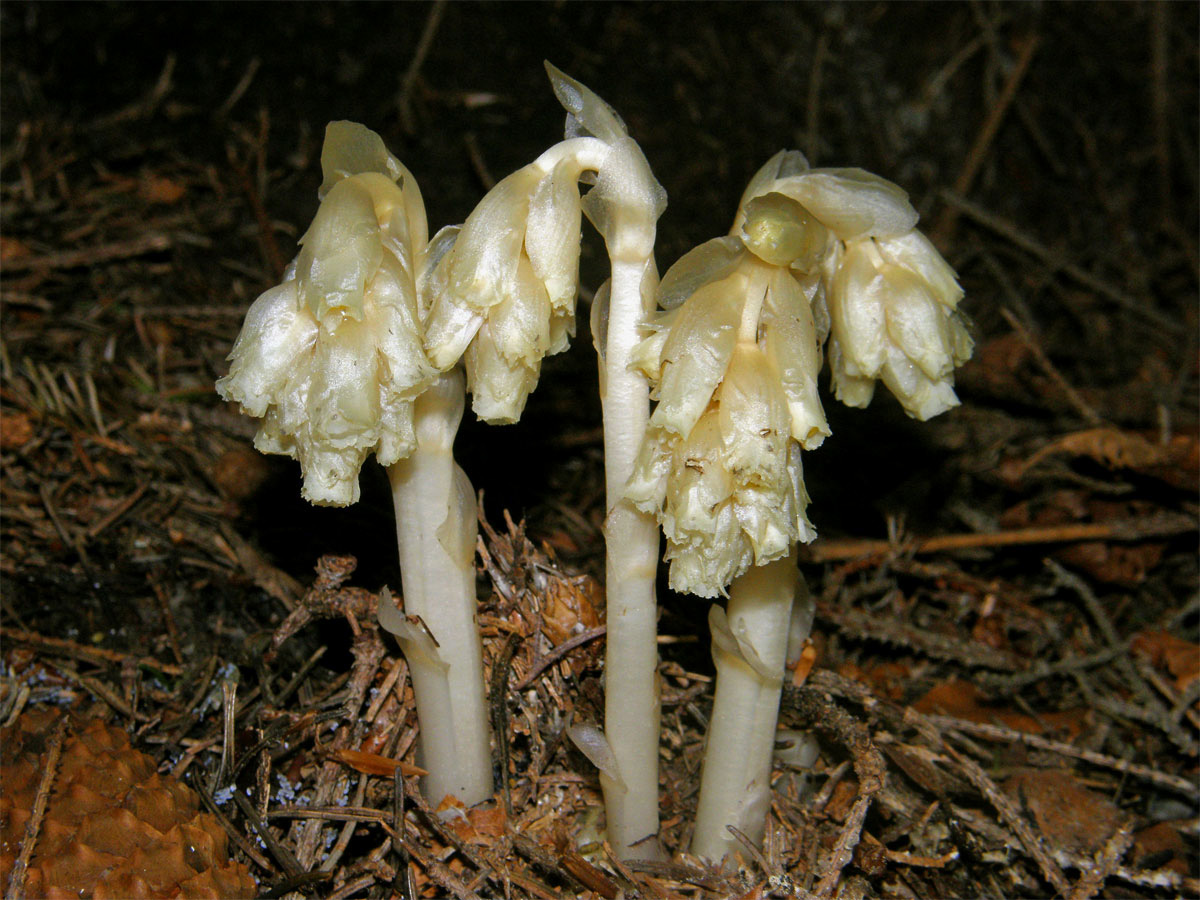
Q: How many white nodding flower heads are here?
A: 4